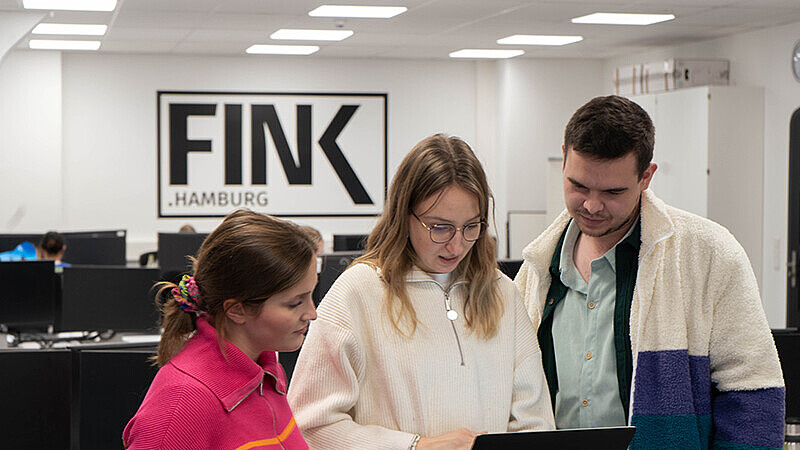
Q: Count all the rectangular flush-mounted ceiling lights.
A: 9